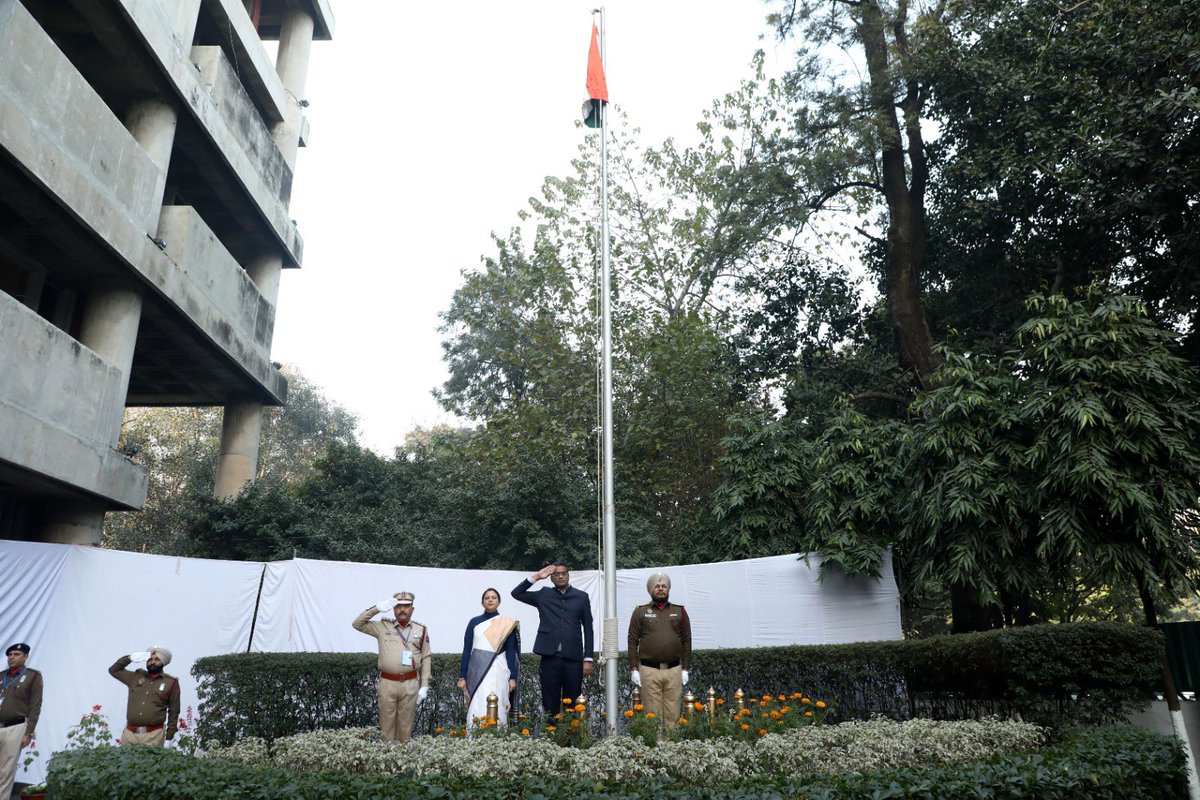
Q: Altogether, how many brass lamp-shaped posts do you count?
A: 6